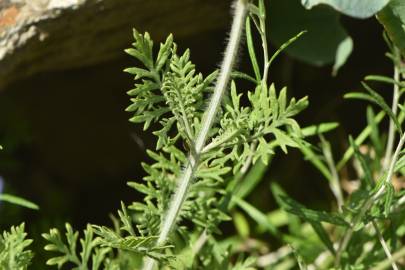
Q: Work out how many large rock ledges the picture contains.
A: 1